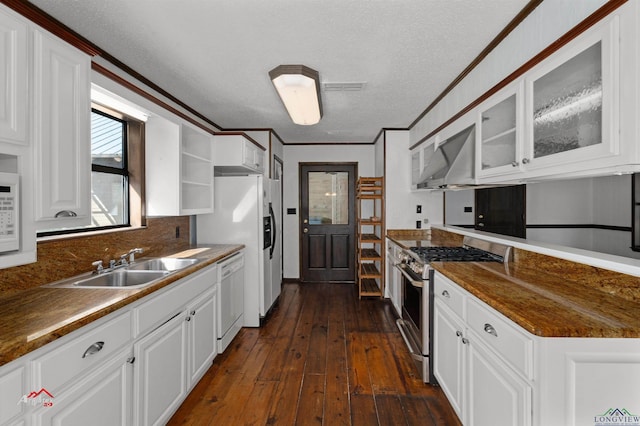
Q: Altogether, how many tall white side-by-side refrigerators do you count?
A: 1